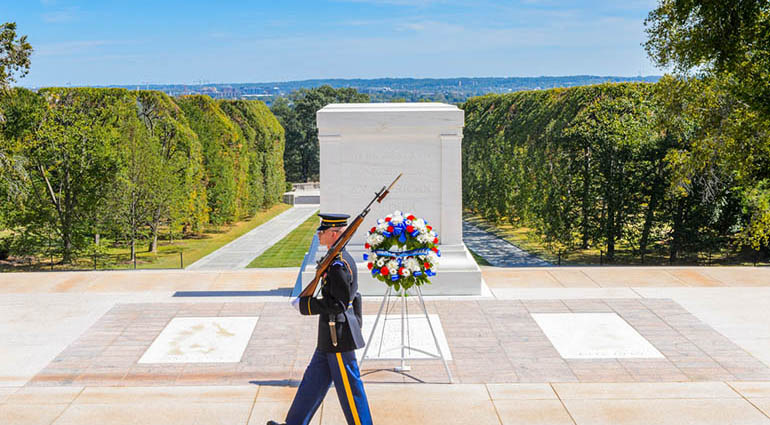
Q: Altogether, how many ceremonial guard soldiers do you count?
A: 1